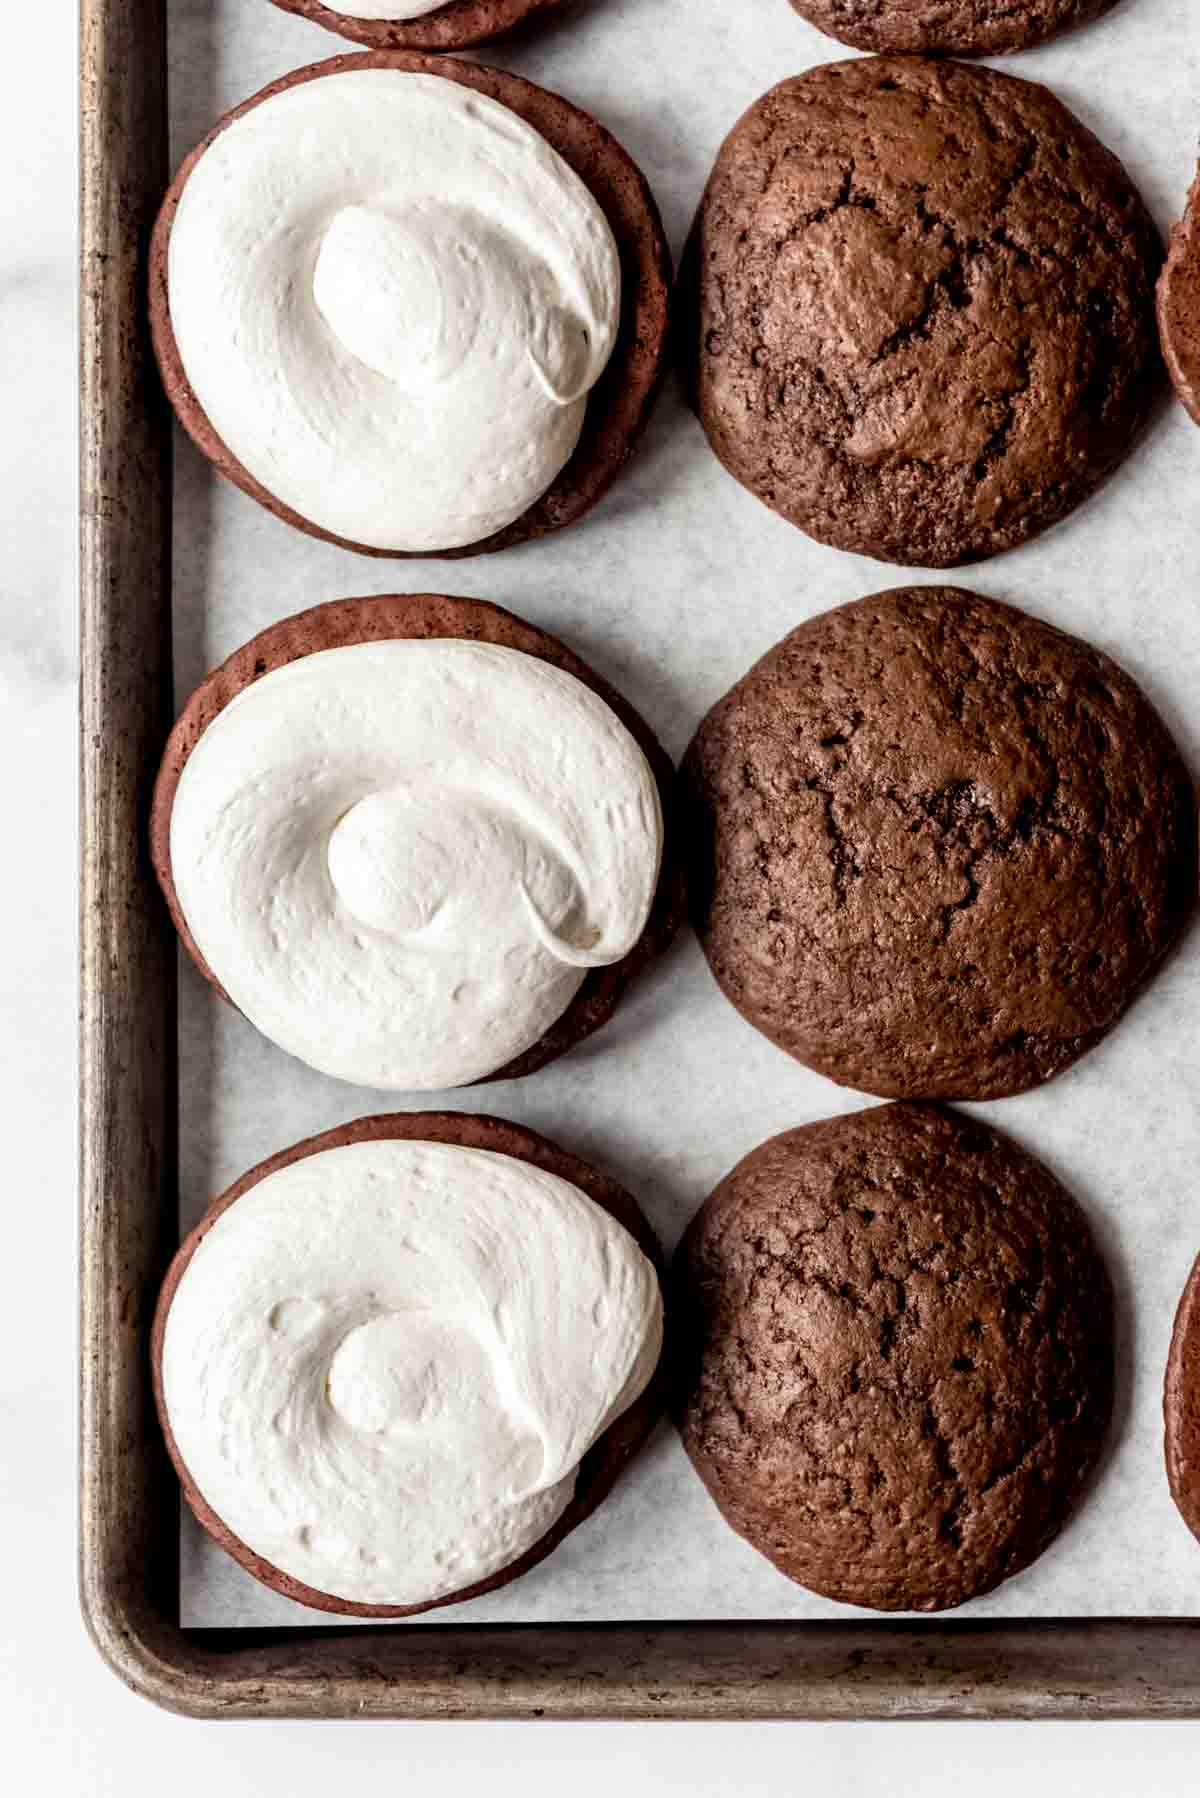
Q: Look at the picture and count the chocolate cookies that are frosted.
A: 4